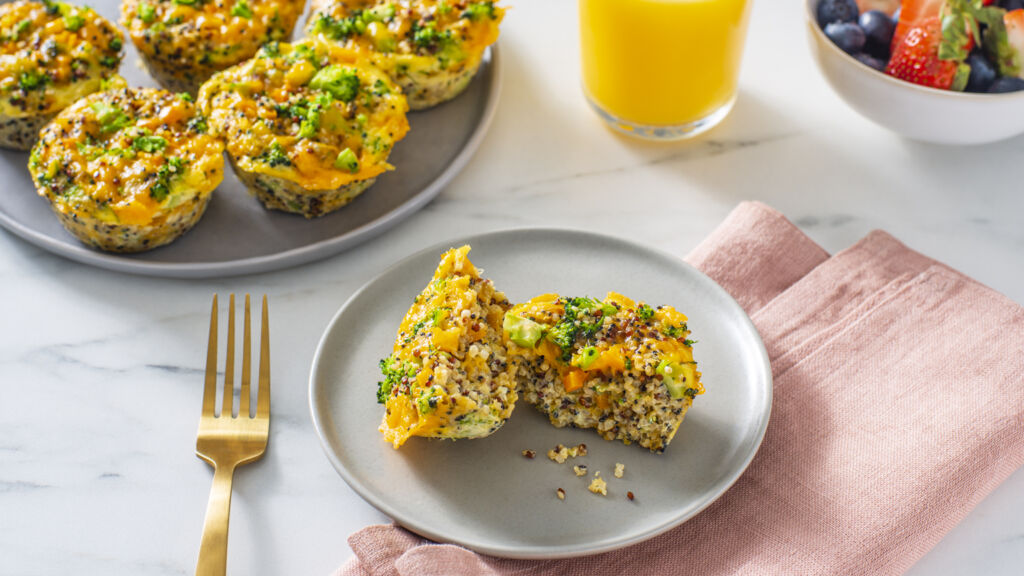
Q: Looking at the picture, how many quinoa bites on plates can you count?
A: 6